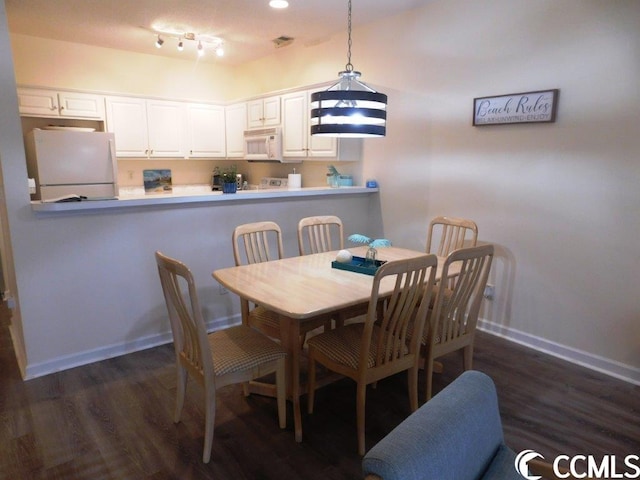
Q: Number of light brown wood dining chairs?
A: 6